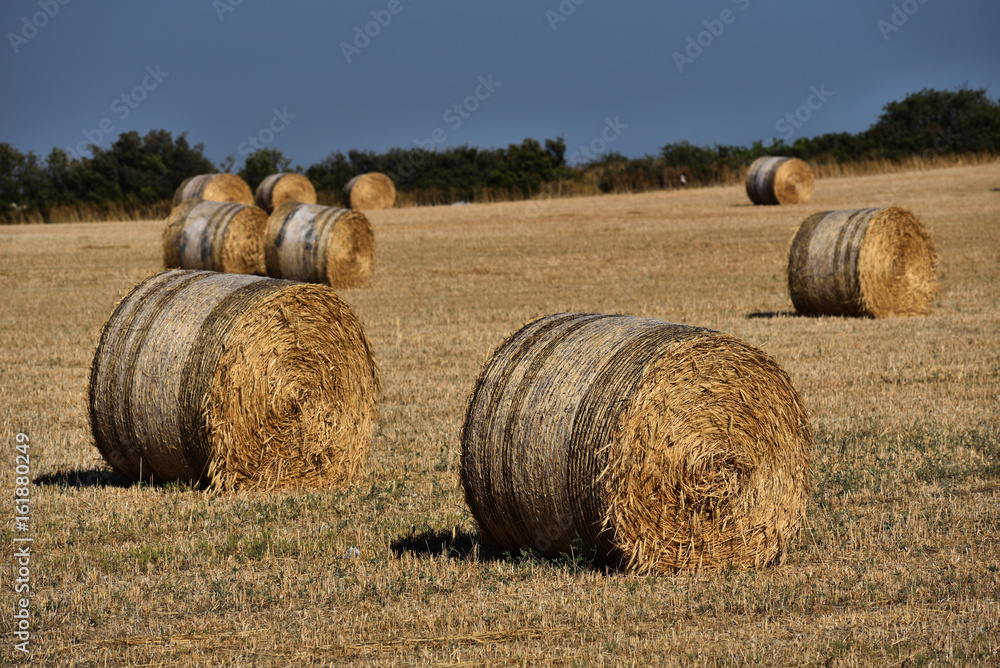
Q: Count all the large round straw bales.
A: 9